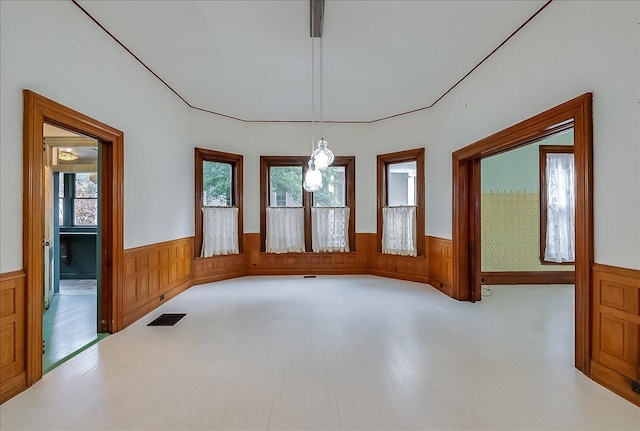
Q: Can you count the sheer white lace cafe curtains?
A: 4